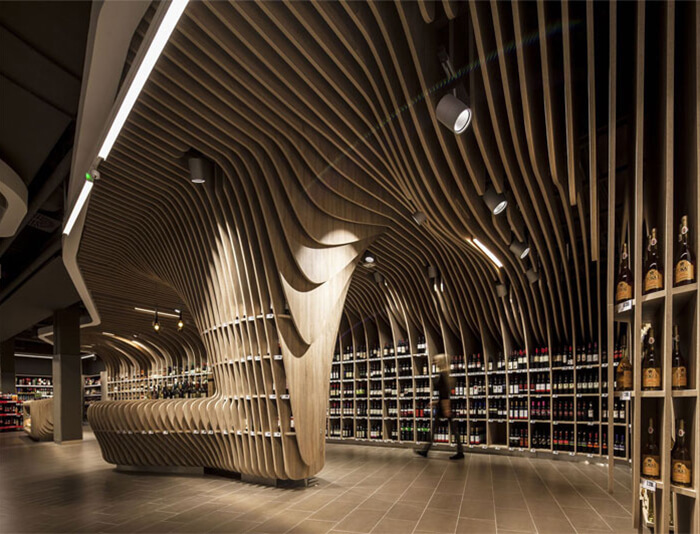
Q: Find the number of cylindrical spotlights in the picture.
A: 10